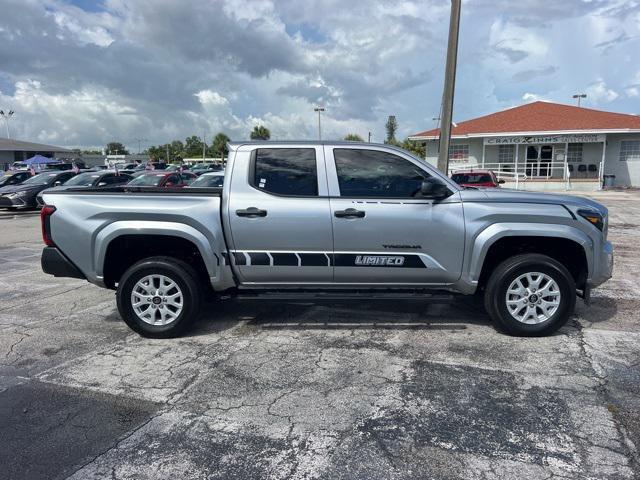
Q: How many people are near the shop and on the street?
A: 0